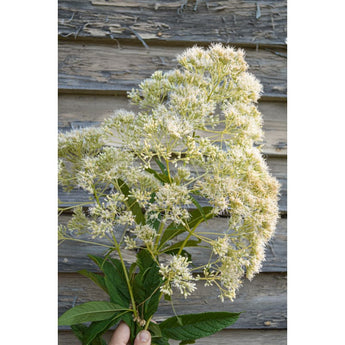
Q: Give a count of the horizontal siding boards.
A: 7